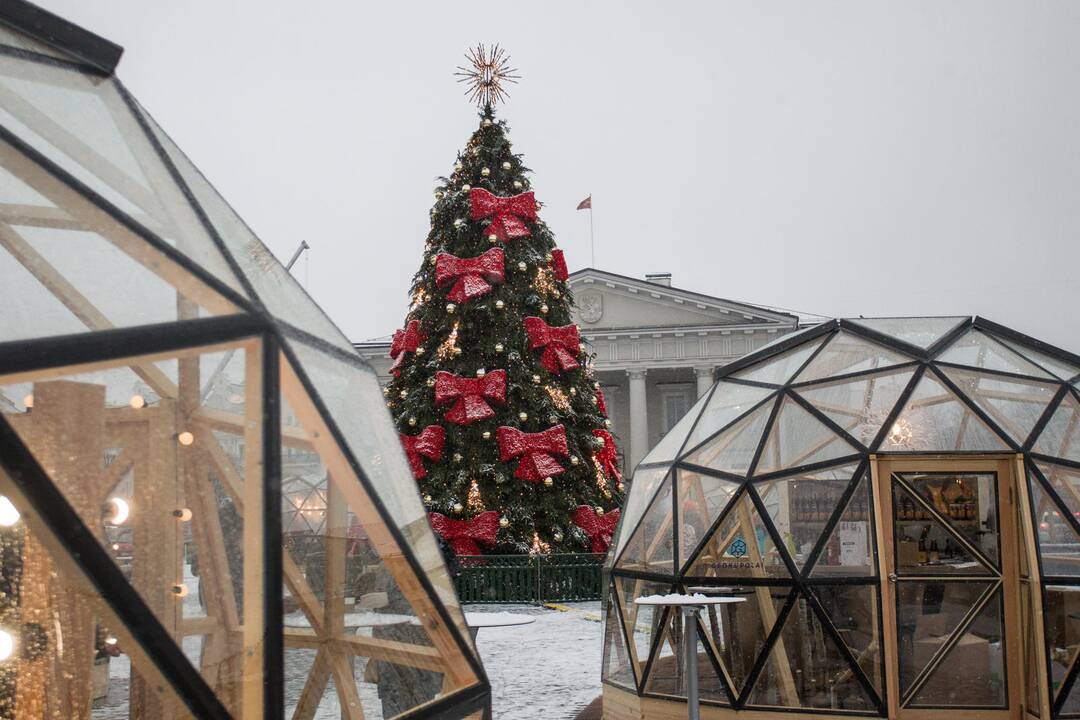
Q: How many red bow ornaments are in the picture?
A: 12